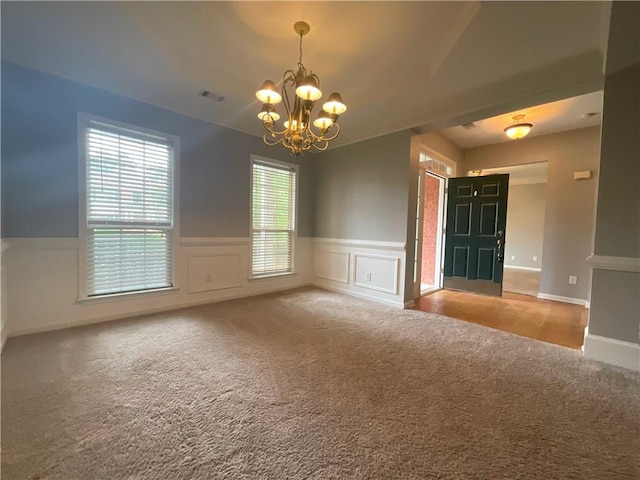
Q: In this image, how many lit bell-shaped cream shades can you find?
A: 6